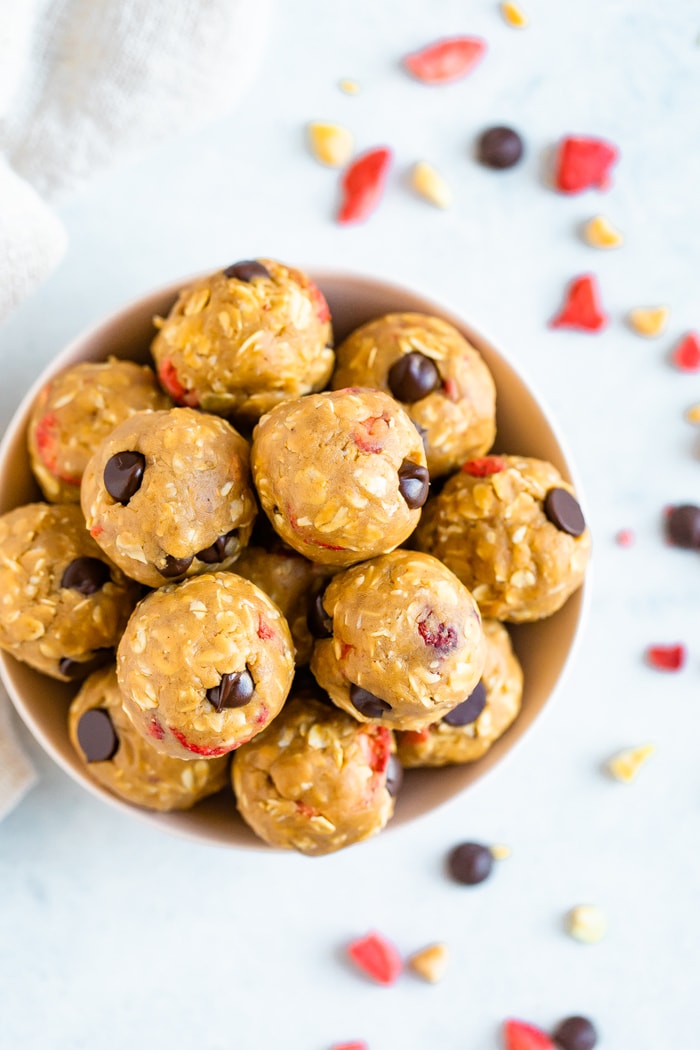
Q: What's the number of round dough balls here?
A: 13